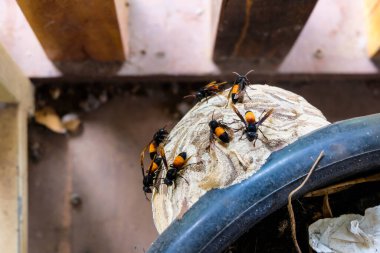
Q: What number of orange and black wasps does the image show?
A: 7